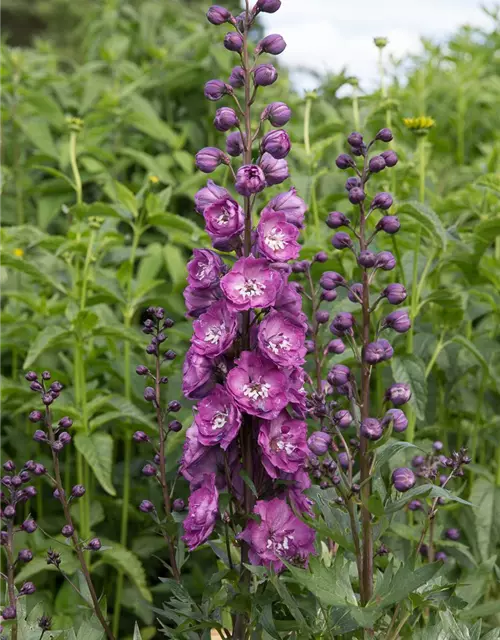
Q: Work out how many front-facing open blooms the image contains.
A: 10